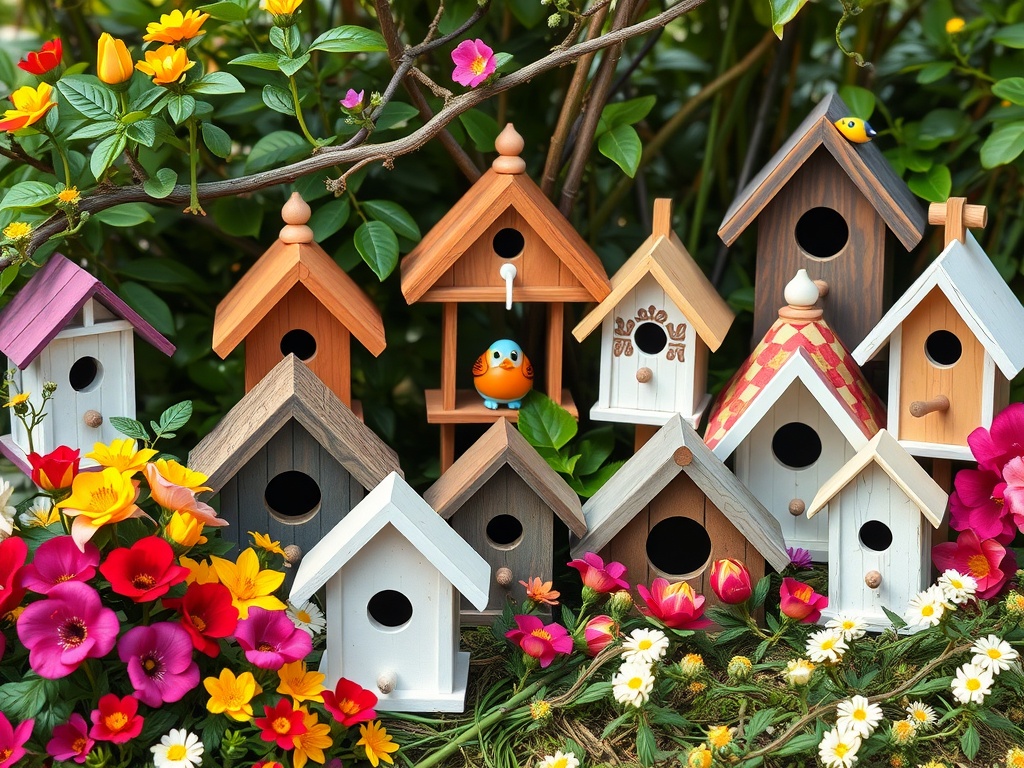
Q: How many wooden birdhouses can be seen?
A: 12